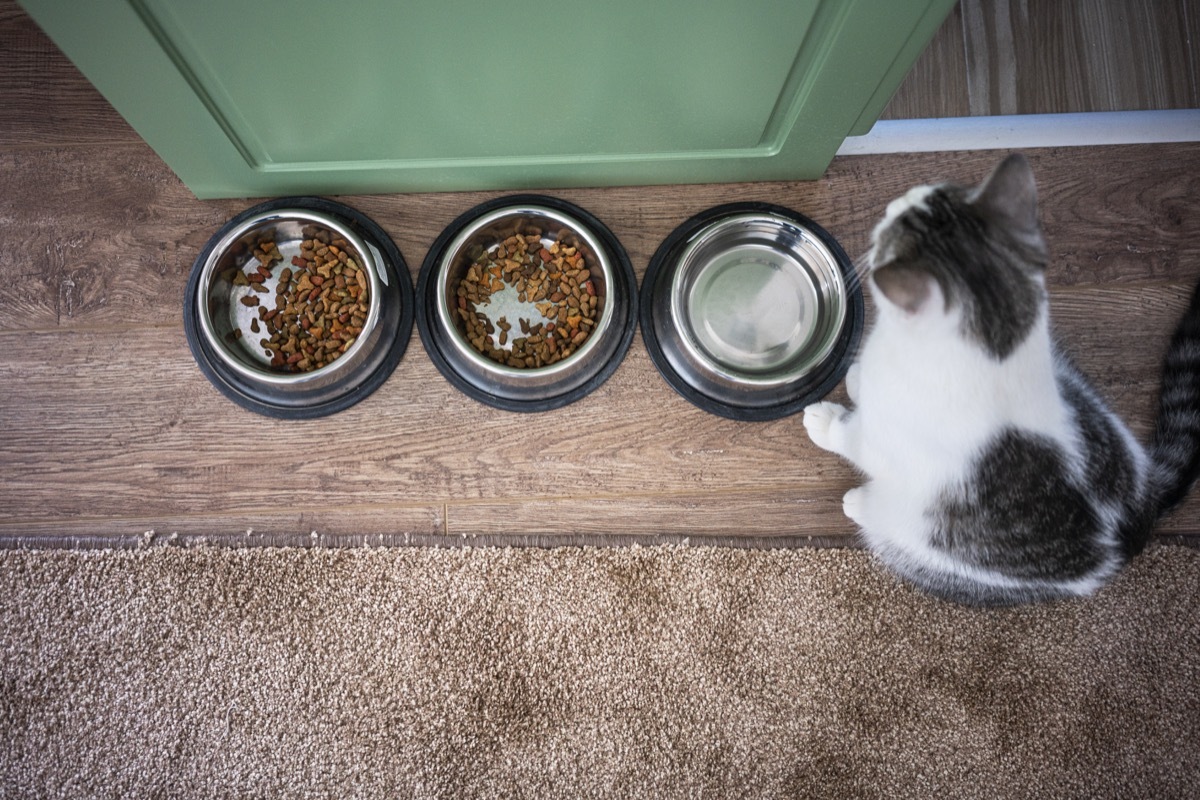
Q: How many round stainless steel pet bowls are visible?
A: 3